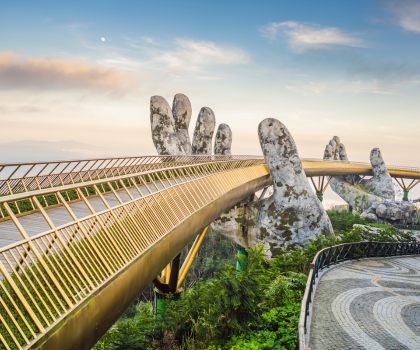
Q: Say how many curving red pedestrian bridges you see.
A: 0